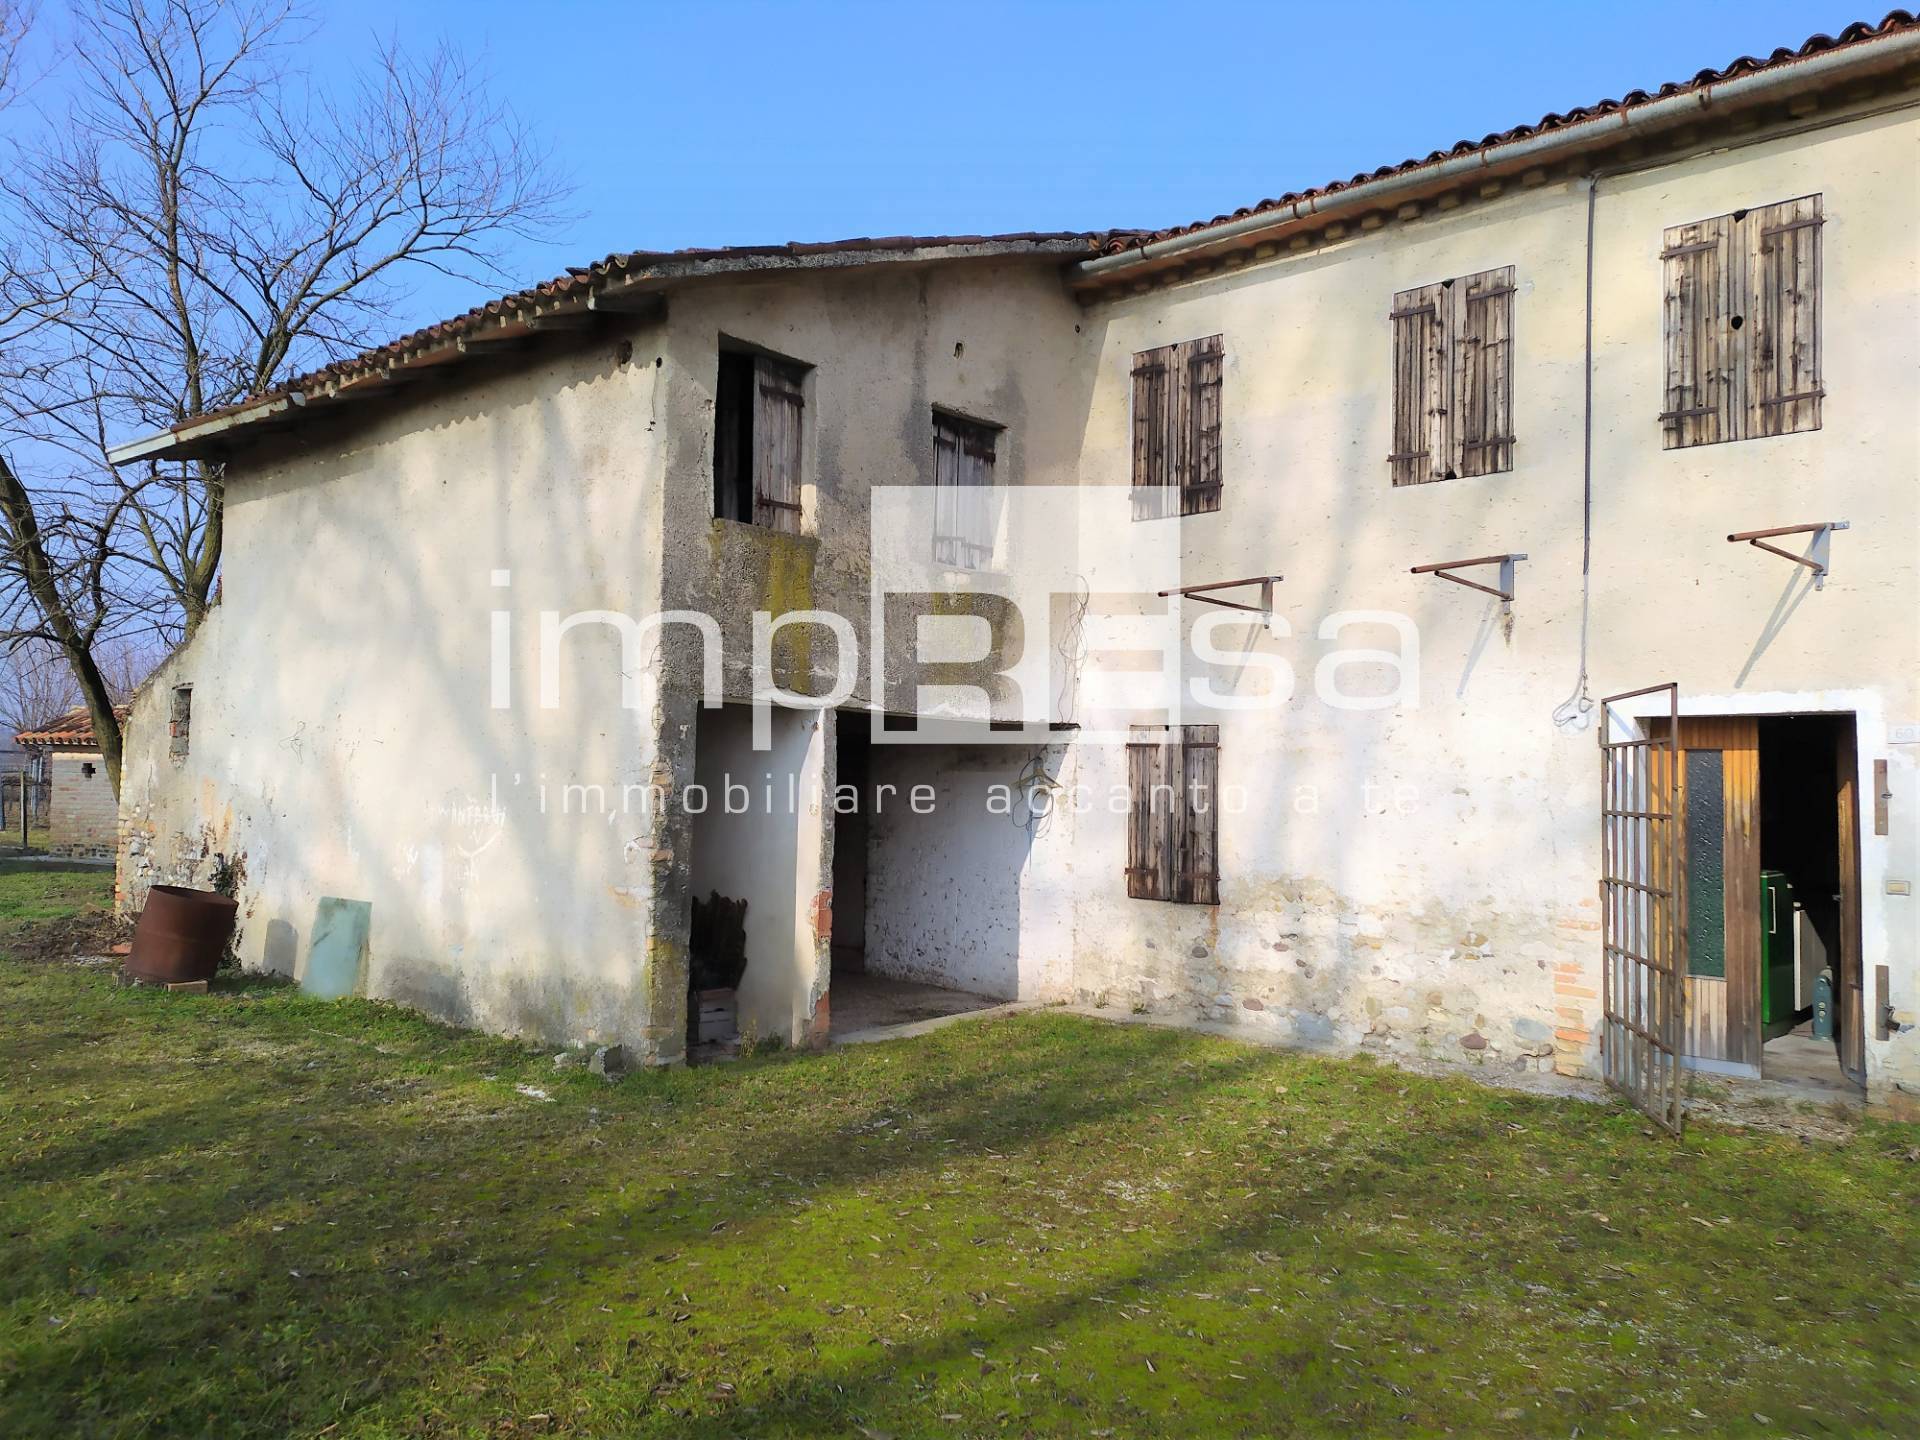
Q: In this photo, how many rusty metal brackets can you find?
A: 3